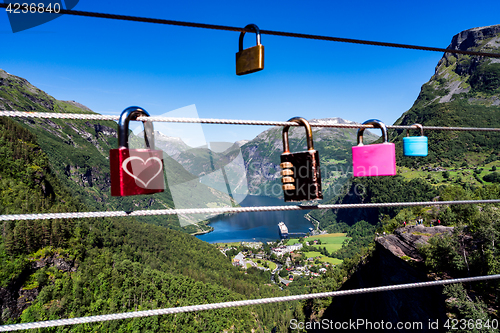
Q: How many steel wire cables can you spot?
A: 4